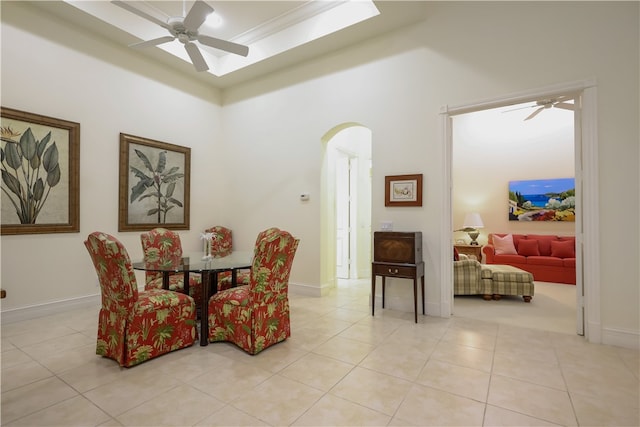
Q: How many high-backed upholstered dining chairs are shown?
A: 4